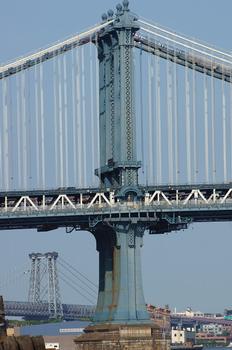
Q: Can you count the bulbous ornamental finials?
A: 4